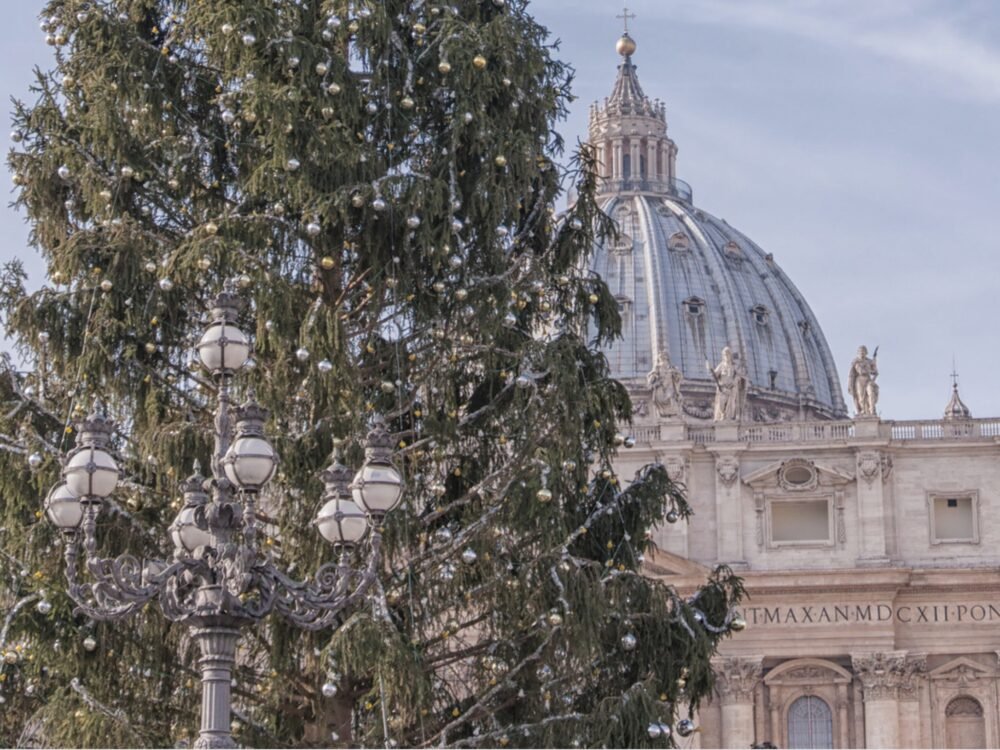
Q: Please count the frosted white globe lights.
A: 7